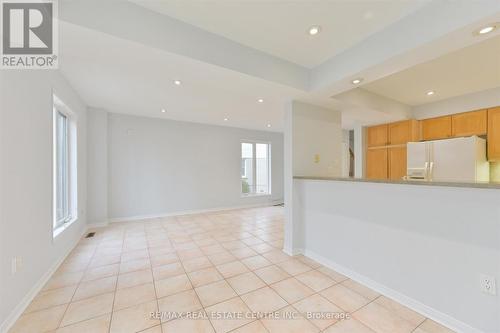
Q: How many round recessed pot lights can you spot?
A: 9